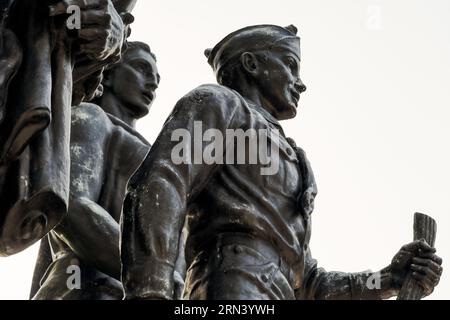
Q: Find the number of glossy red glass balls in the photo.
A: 0